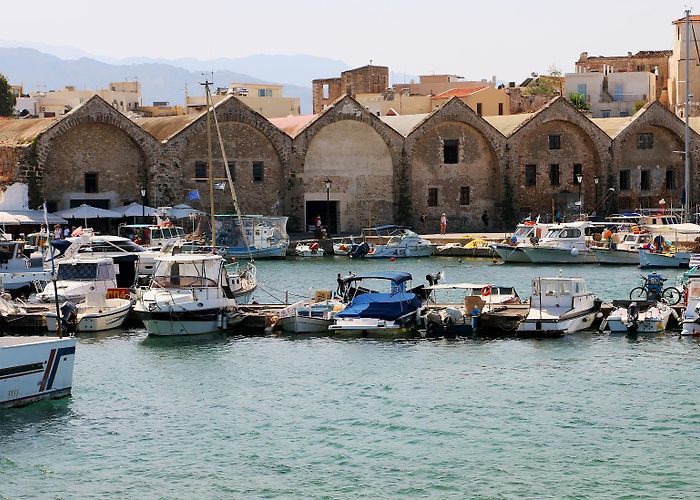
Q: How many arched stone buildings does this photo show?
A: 6